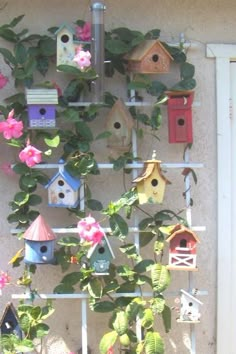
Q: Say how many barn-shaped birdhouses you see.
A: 1